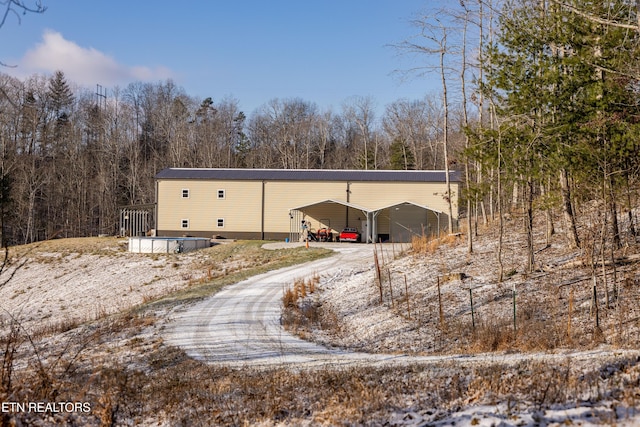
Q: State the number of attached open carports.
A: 2